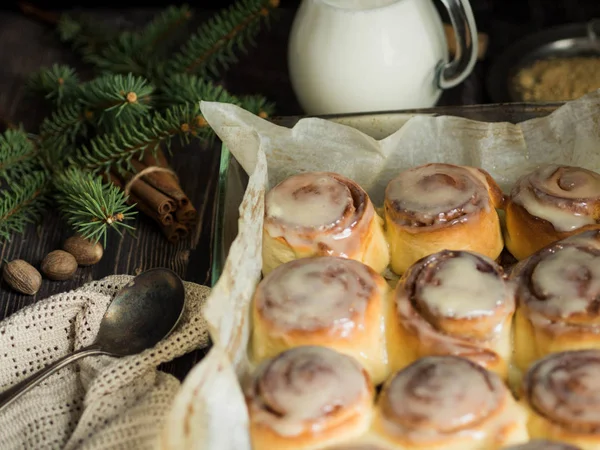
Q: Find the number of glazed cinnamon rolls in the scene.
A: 9